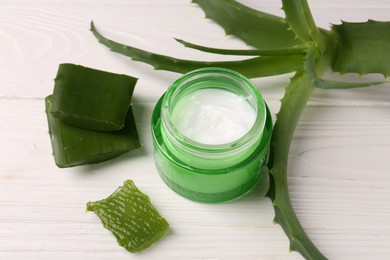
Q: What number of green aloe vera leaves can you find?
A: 7